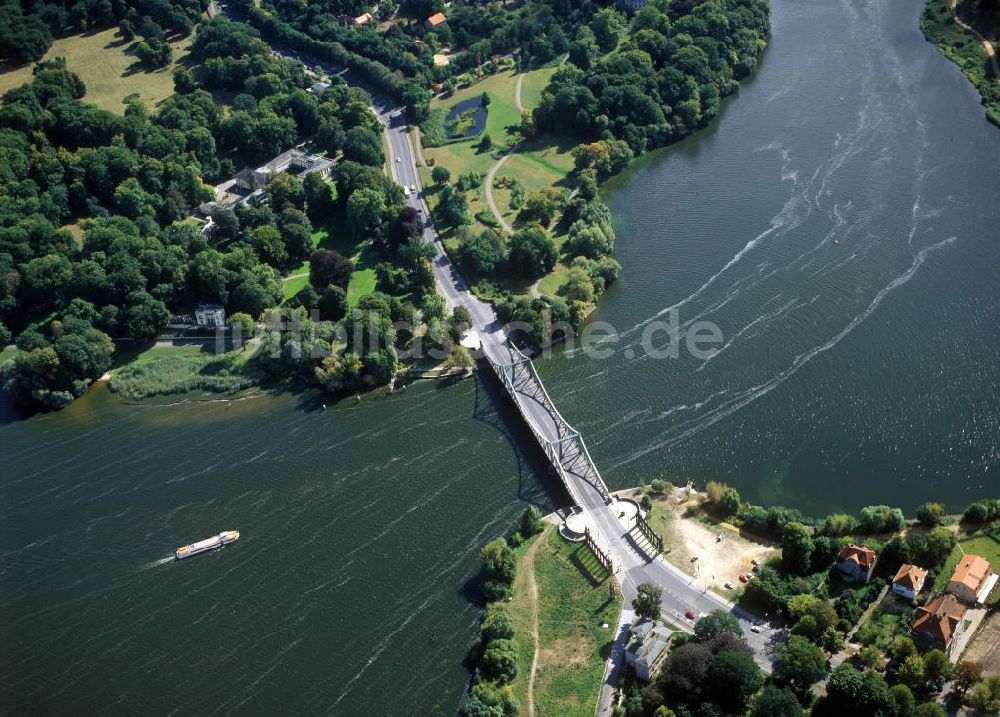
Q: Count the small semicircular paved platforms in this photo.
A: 2